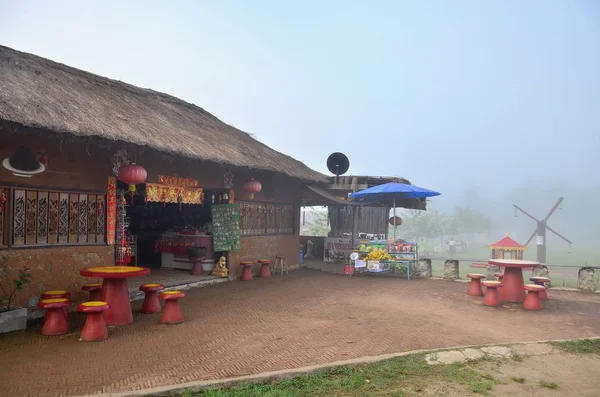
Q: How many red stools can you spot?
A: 13